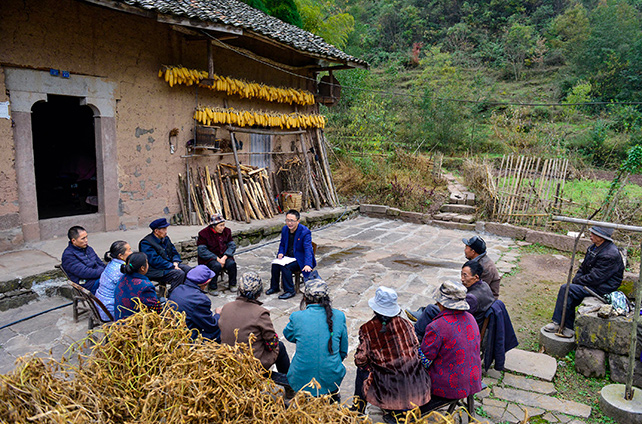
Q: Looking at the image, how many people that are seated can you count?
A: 14